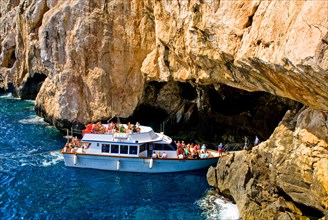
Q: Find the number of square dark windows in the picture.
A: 4